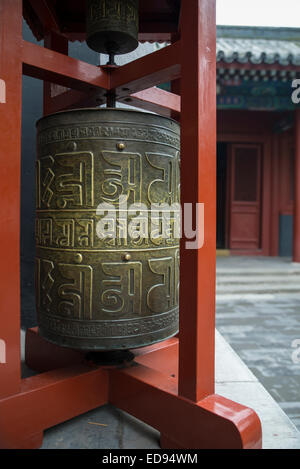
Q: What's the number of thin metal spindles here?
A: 2